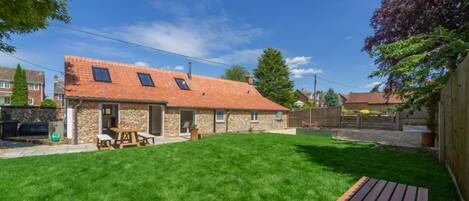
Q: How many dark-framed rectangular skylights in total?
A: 3